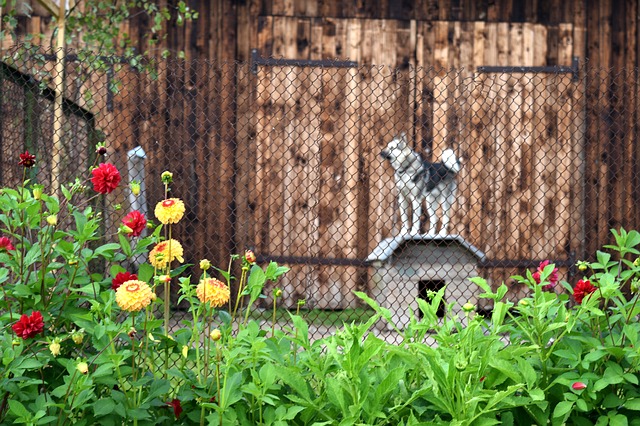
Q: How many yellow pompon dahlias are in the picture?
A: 4